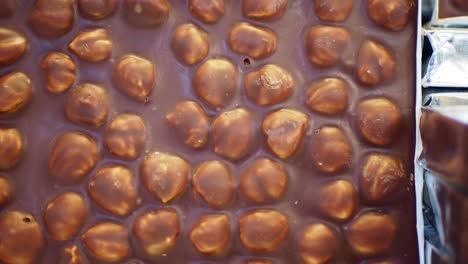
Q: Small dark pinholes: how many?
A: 4